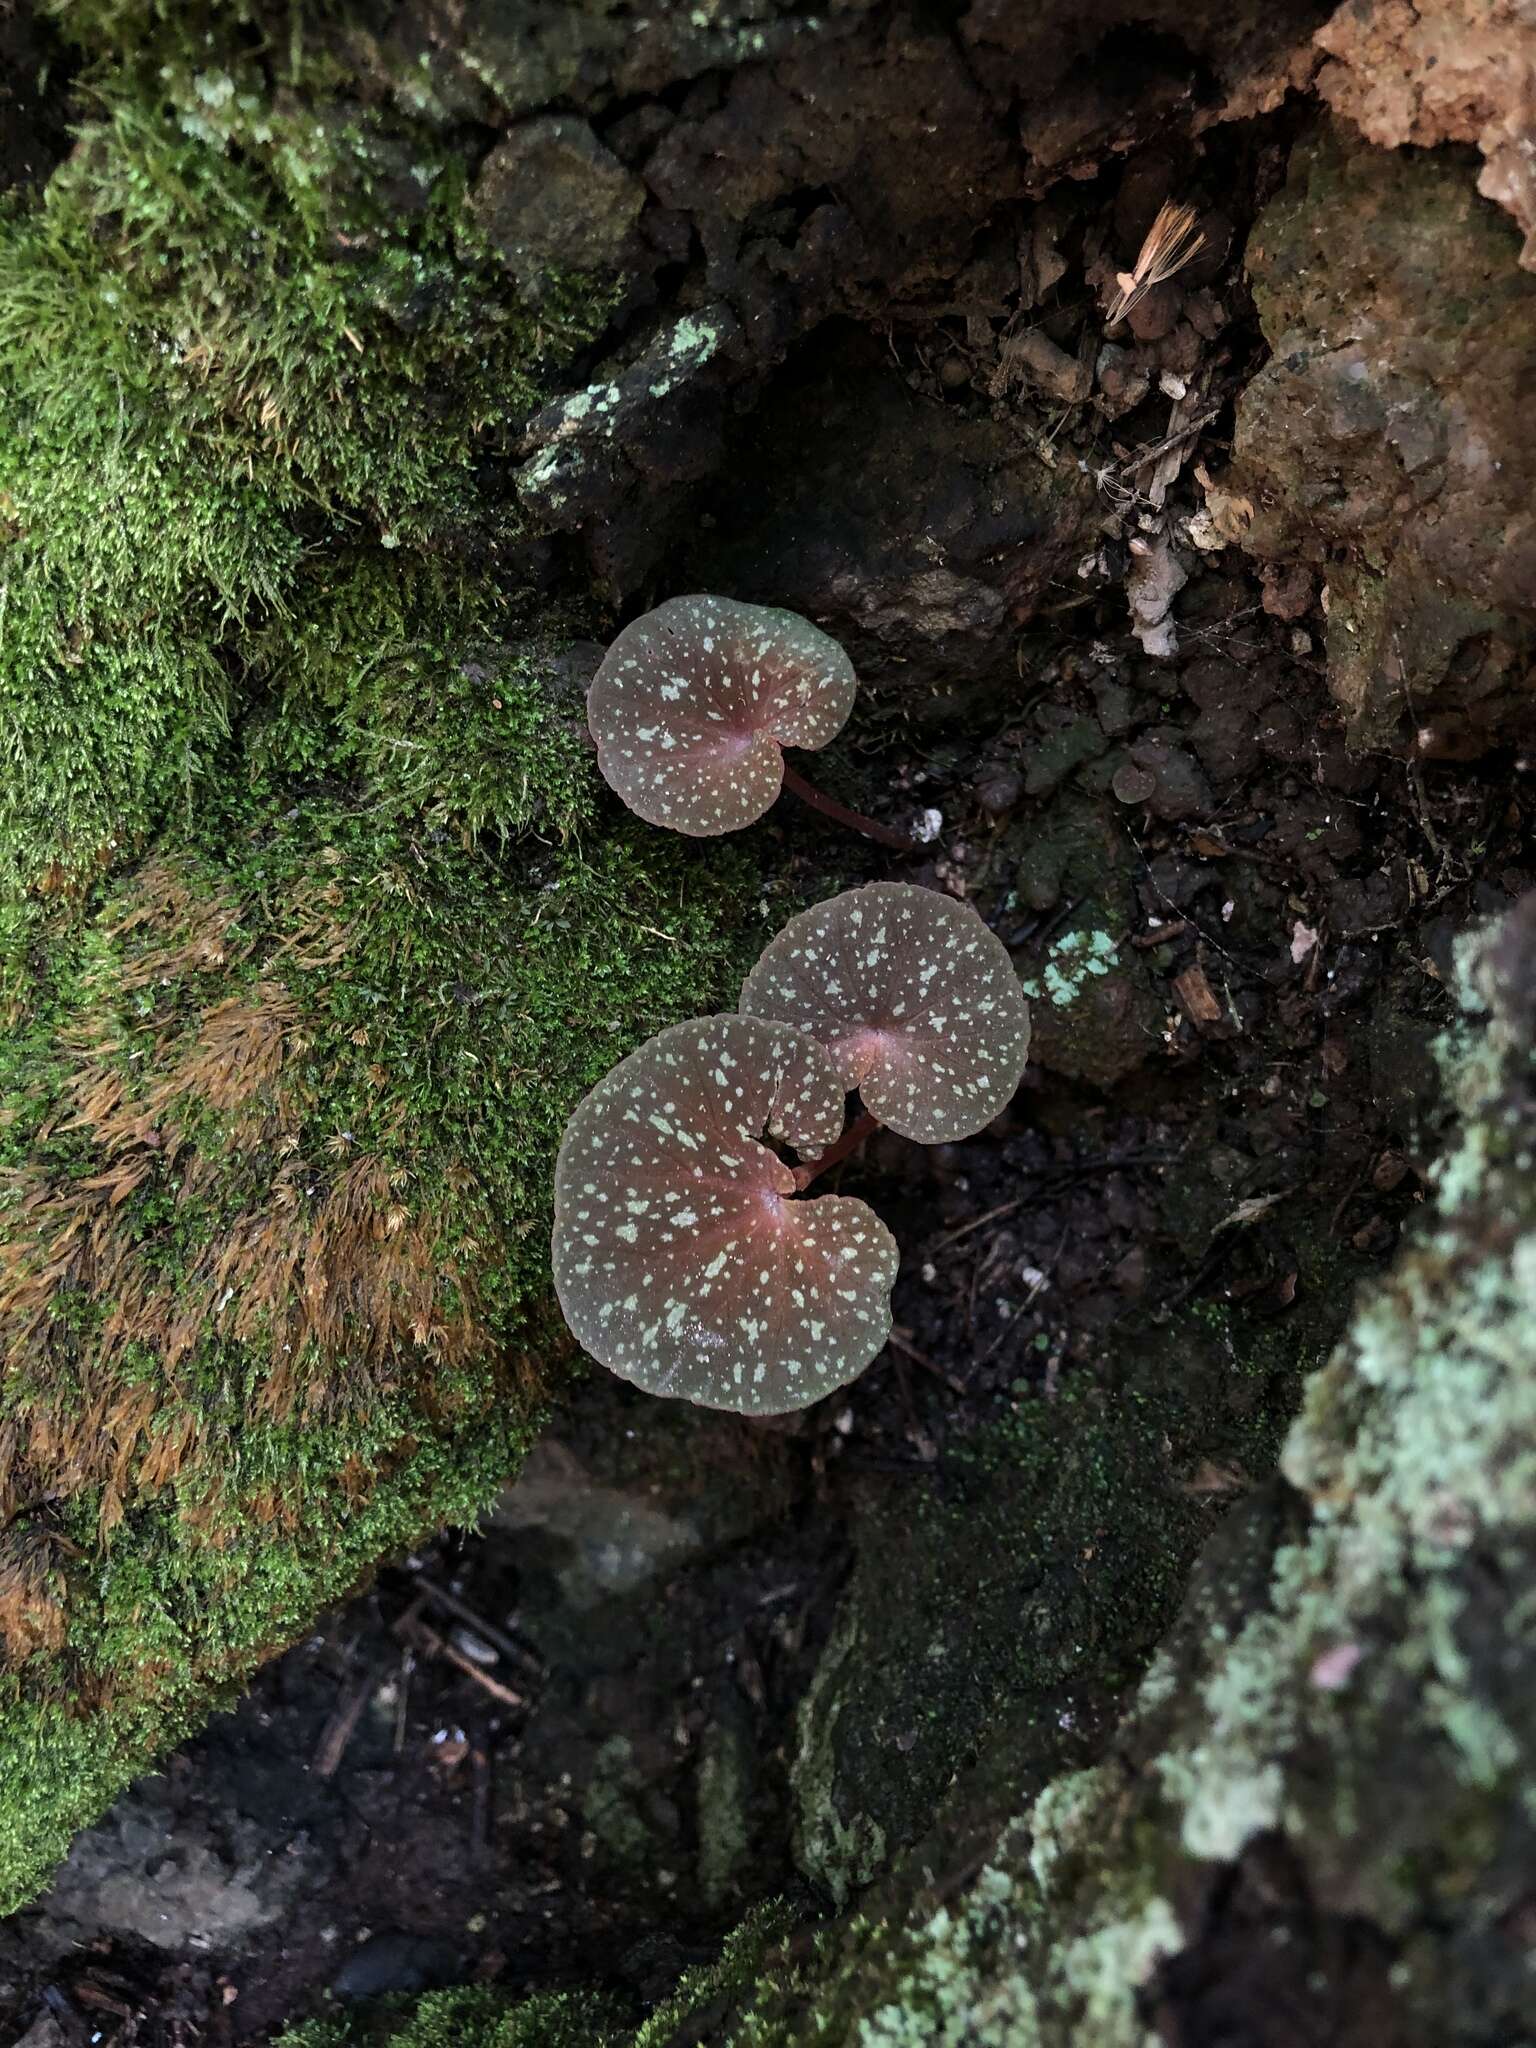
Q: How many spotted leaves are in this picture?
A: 3